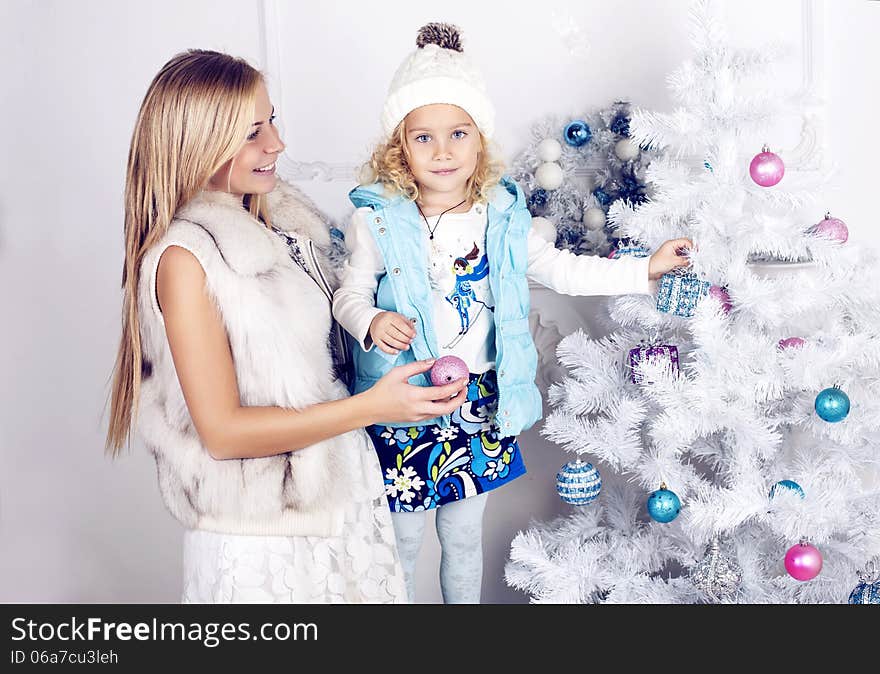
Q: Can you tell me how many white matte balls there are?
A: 5